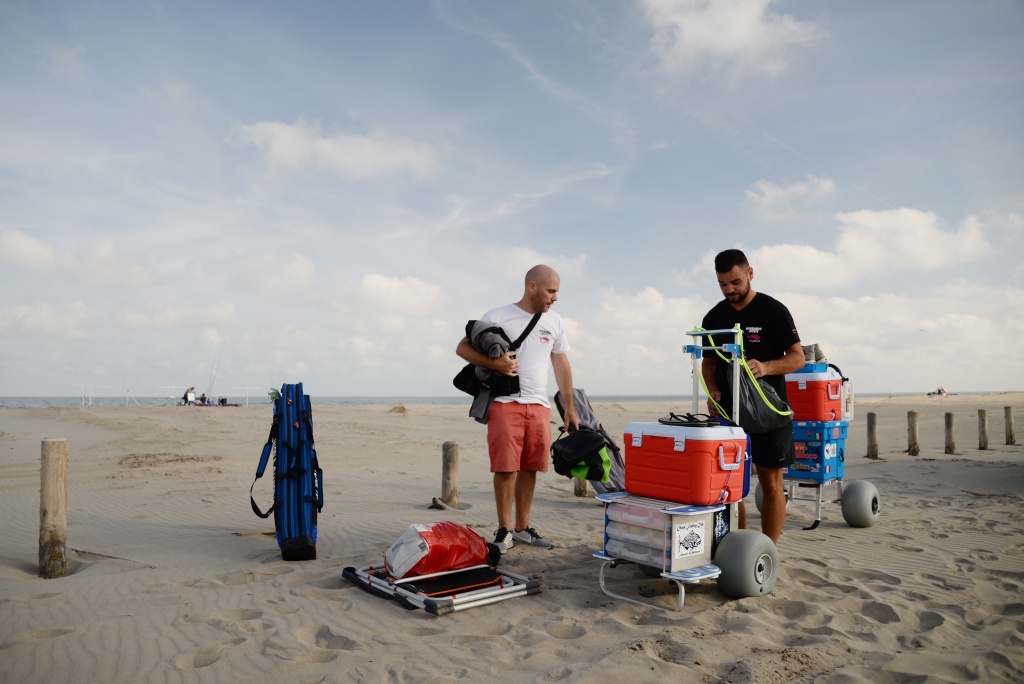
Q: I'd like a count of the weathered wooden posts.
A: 8